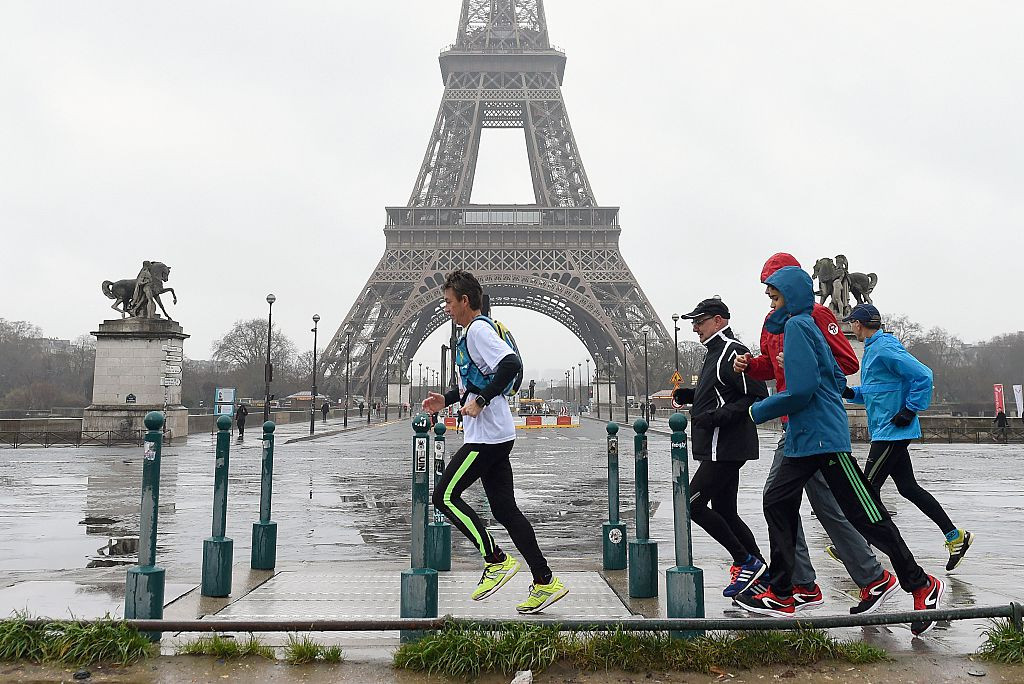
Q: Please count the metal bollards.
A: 8